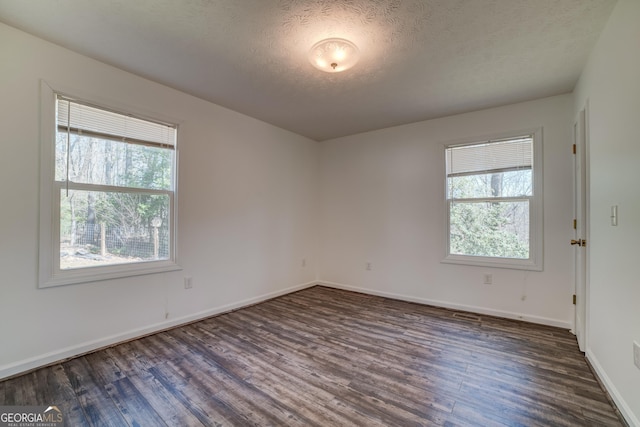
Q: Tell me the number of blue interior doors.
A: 0